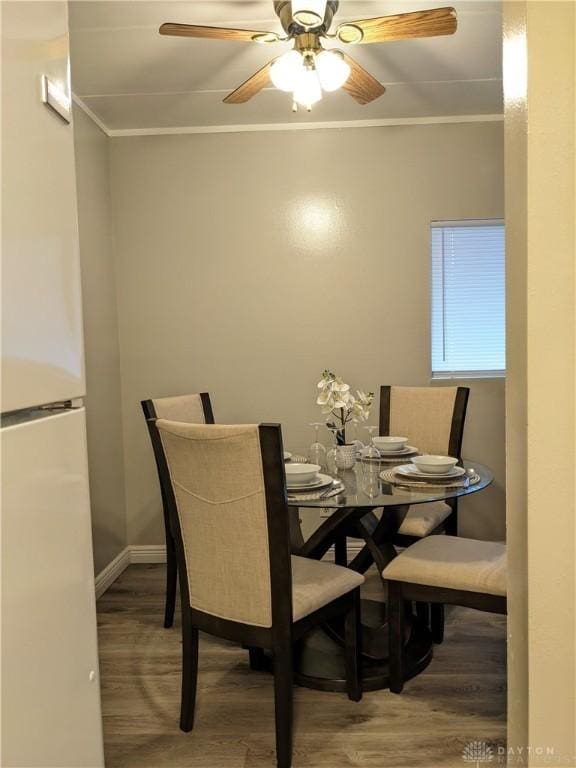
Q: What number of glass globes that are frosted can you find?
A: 3